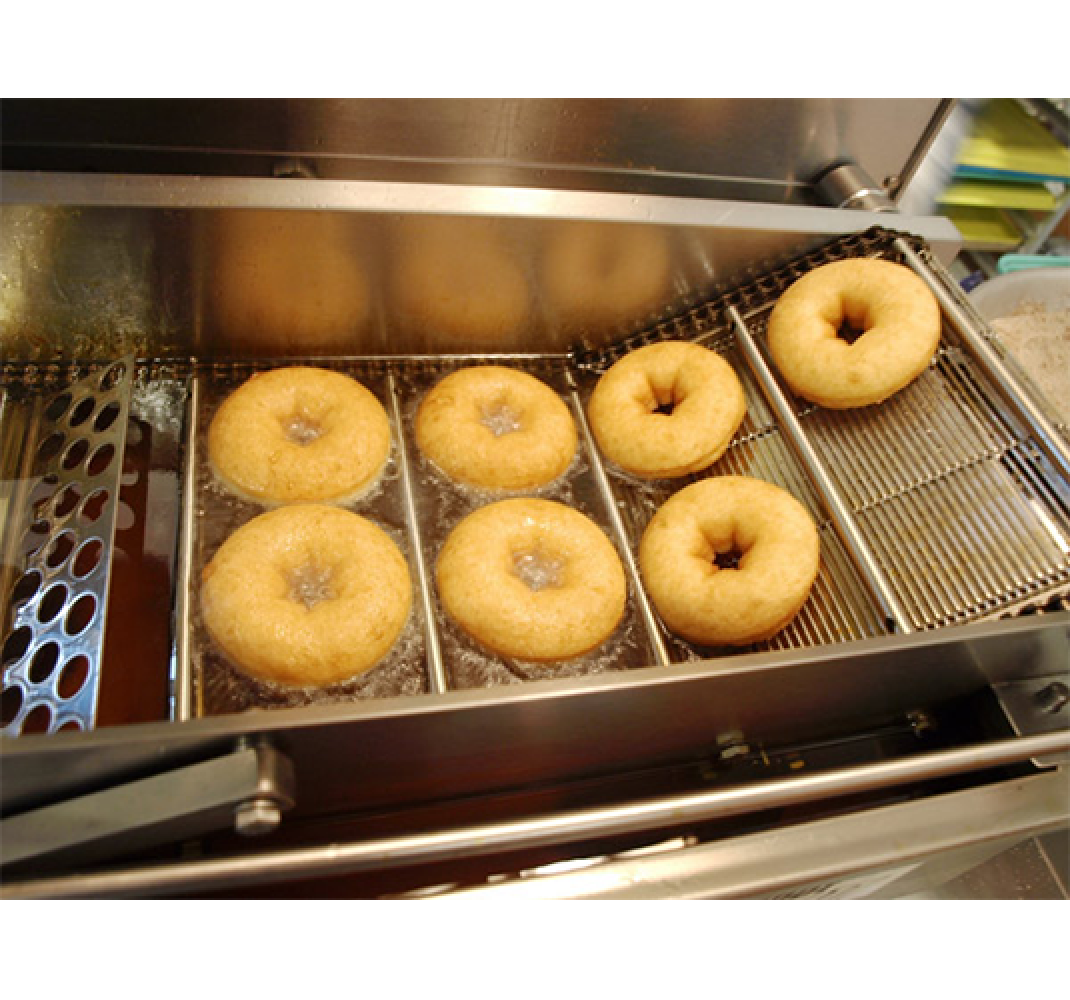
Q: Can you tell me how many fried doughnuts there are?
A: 7